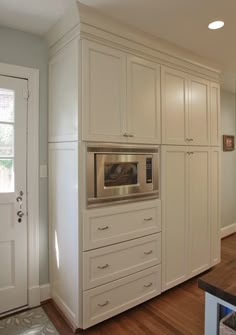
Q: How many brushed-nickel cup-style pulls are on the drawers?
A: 6